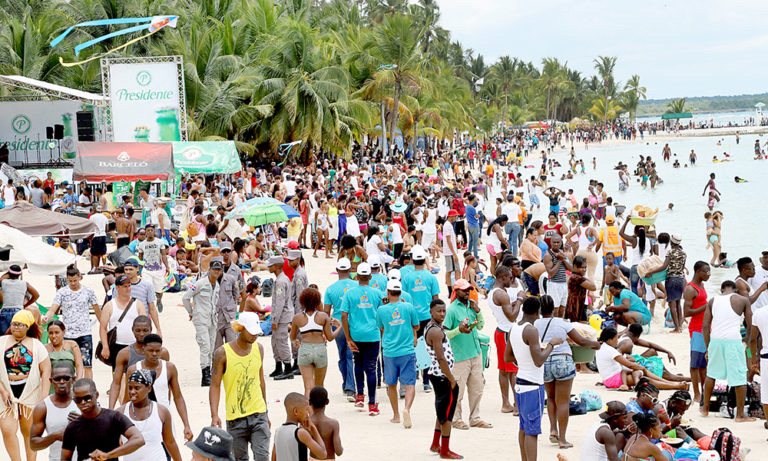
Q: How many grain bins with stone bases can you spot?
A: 0